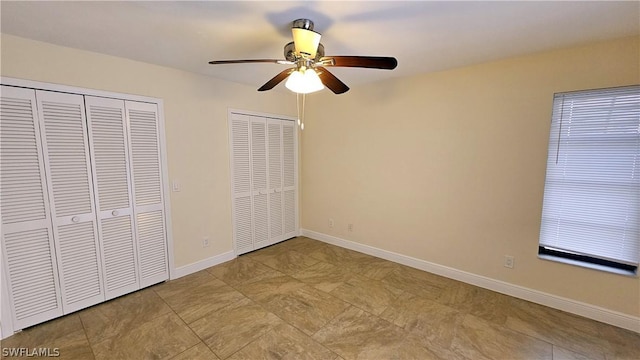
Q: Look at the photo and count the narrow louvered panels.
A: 8